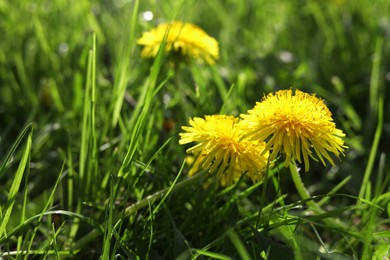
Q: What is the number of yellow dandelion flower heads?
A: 3